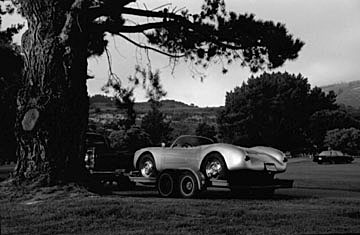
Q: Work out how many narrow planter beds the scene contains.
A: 0